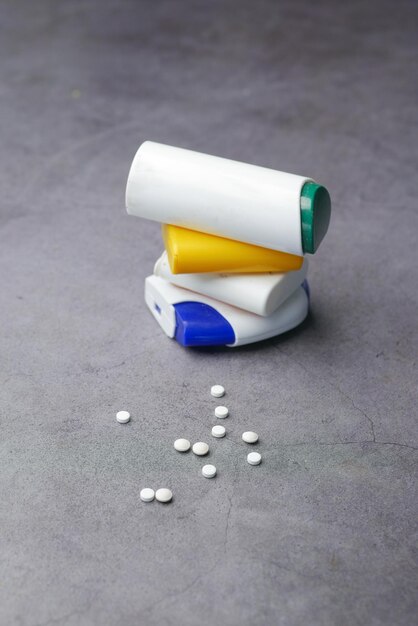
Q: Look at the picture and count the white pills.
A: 11